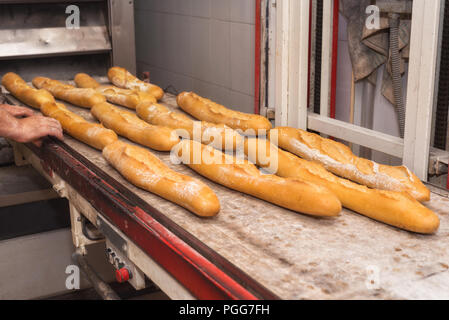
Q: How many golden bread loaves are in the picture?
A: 12